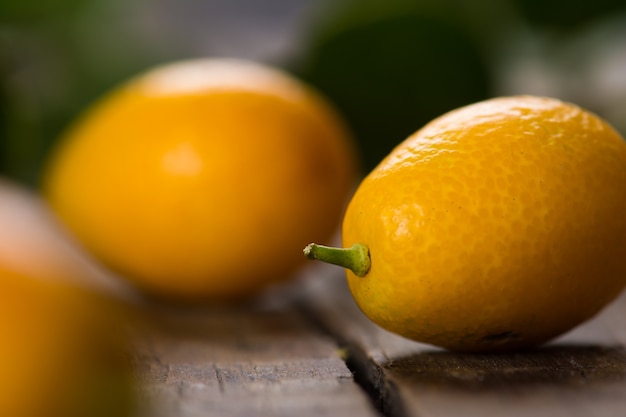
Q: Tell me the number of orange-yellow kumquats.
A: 3